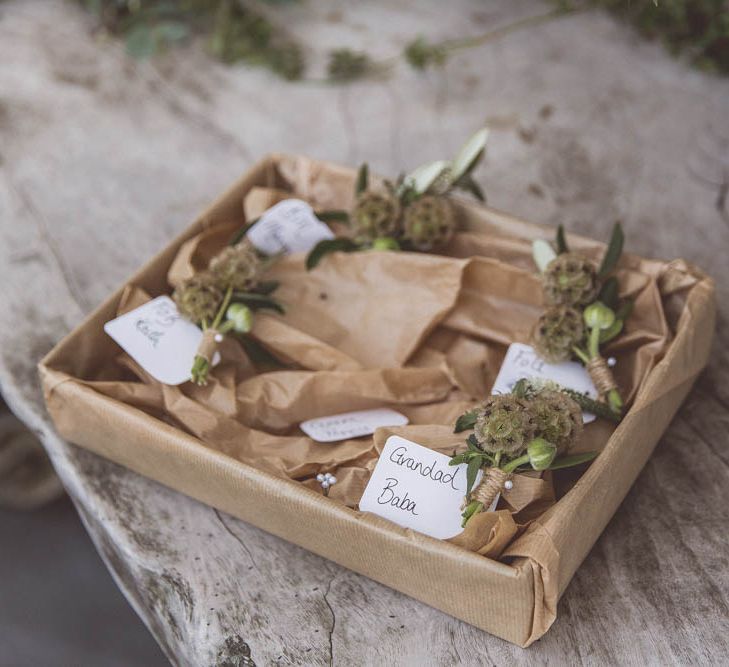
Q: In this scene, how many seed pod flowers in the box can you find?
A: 8